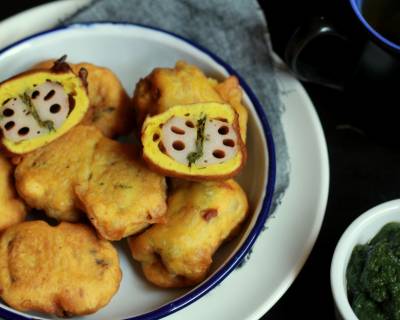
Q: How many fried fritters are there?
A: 9